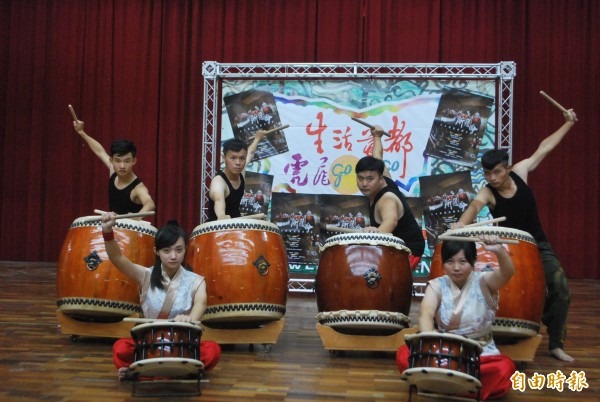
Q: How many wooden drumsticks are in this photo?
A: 12